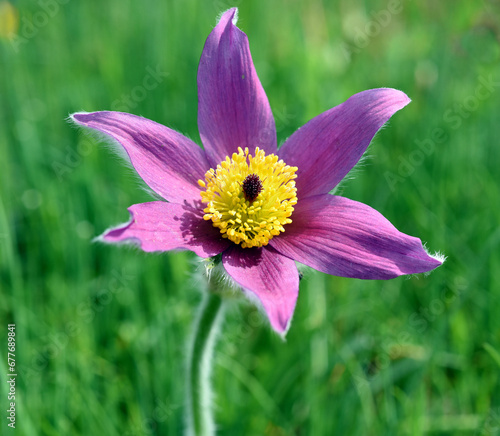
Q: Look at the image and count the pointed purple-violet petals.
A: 6